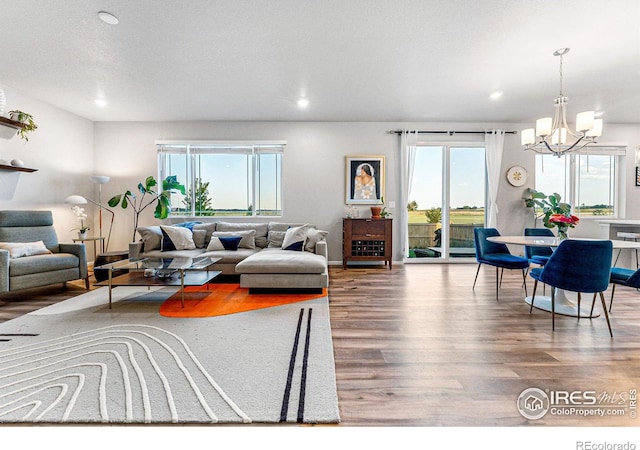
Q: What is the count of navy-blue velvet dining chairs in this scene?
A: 4